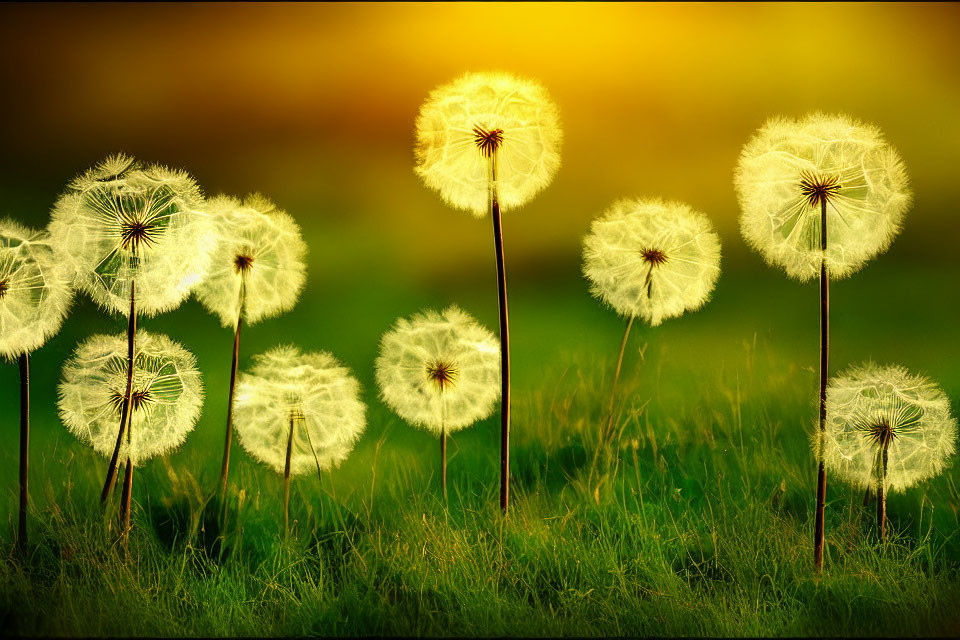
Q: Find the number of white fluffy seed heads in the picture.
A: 10